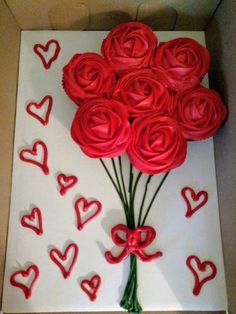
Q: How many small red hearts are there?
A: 11